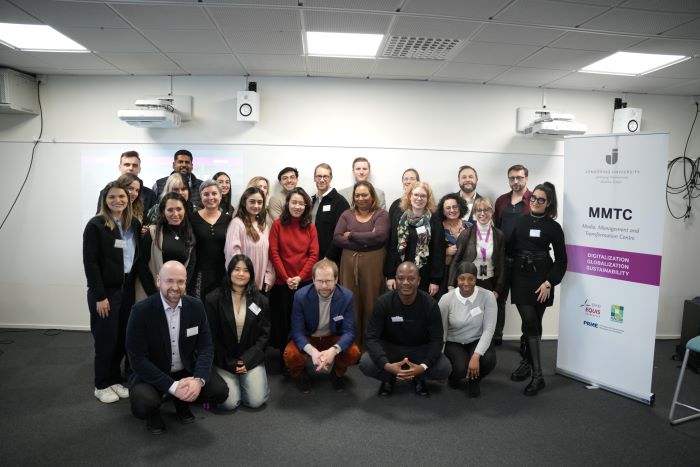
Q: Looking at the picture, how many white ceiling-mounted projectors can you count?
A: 2